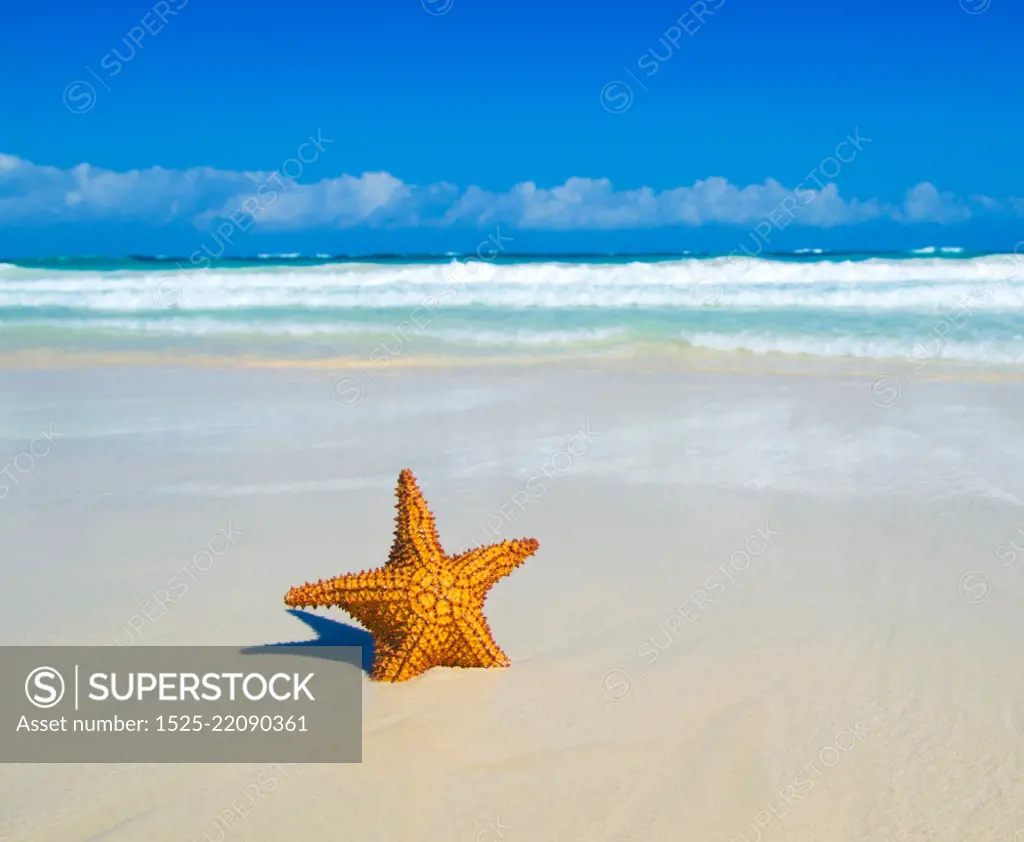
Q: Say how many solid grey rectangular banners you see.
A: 1